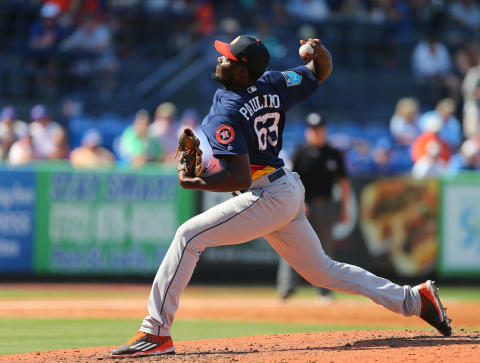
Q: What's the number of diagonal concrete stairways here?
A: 1